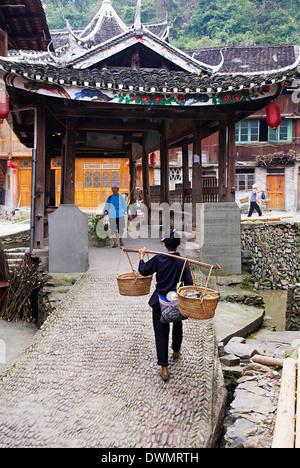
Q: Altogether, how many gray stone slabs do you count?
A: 2